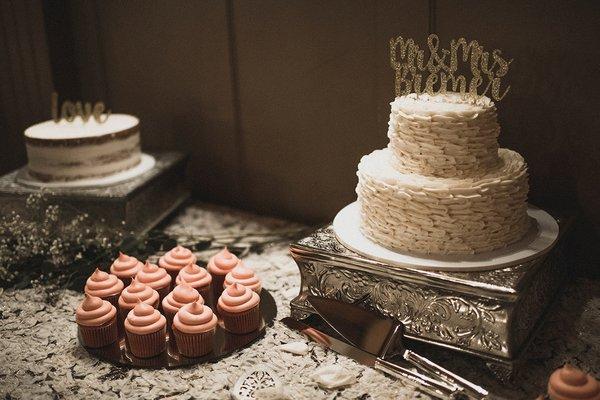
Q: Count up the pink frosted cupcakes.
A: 14